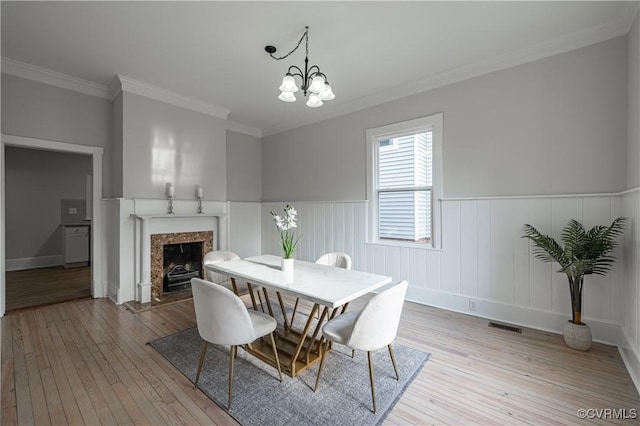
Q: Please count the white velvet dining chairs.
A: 4